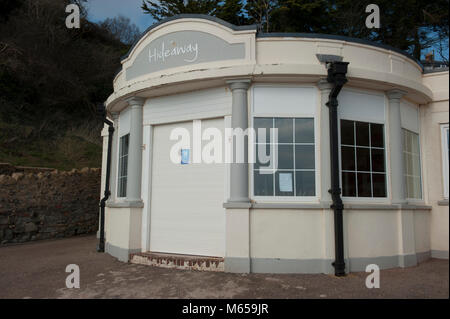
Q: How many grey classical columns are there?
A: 5